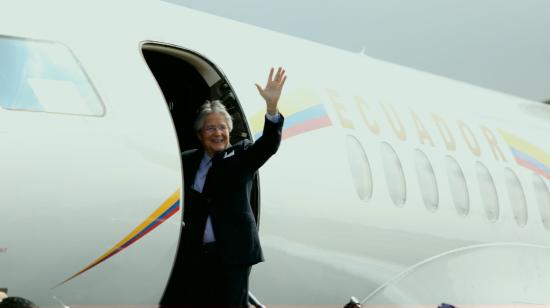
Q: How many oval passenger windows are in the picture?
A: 7